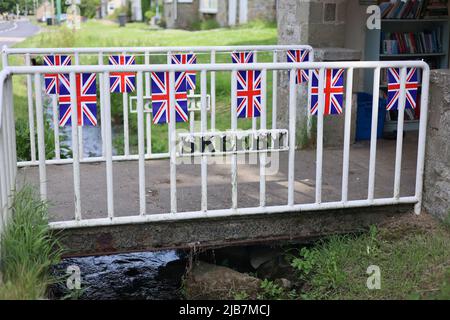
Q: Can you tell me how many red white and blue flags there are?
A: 10